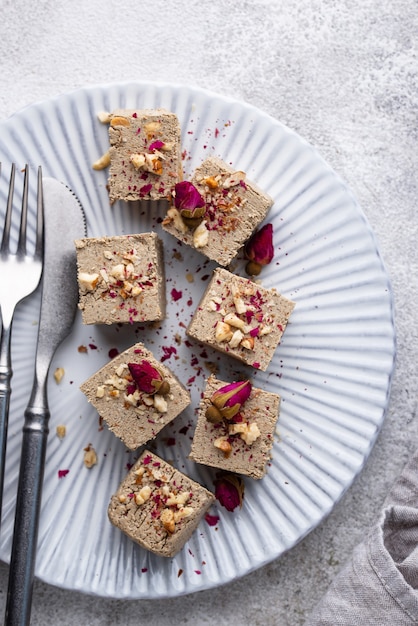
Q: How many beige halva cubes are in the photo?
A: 7